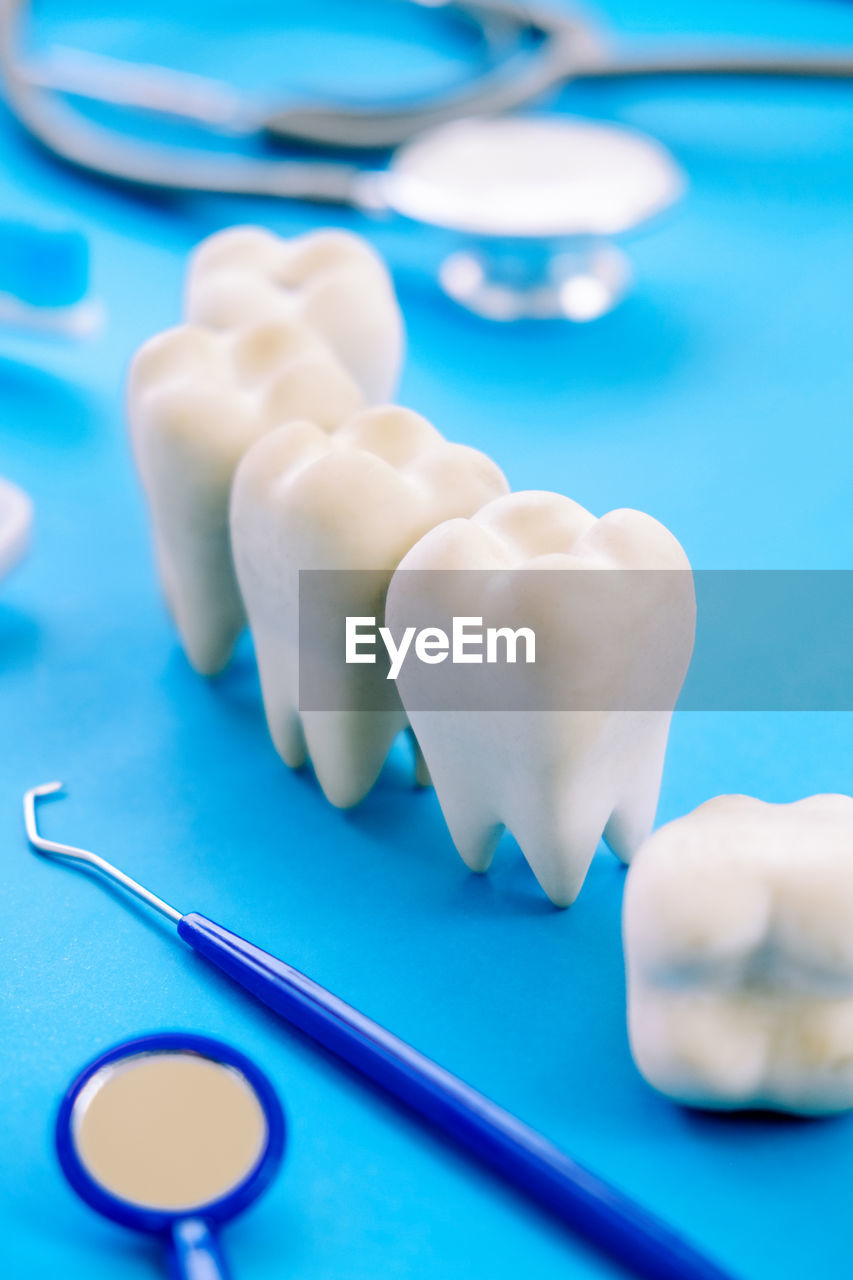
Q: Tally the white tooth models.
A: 5